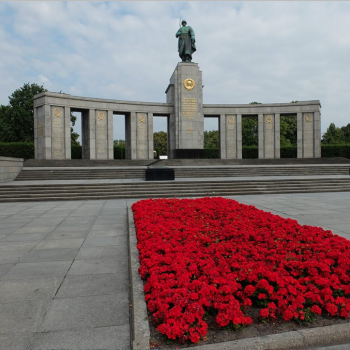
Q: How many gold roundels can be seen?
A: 7